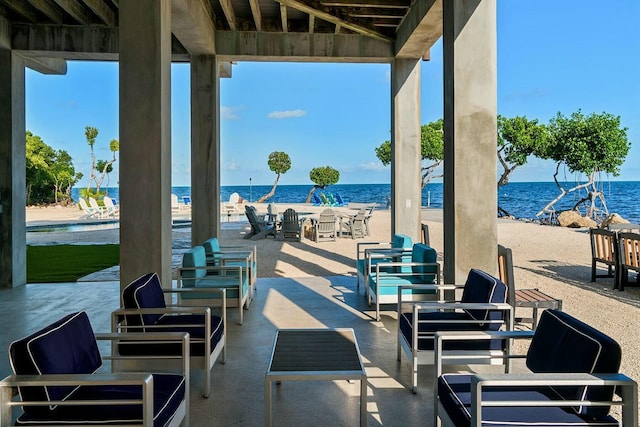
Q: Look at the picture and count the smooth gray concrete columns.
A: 5